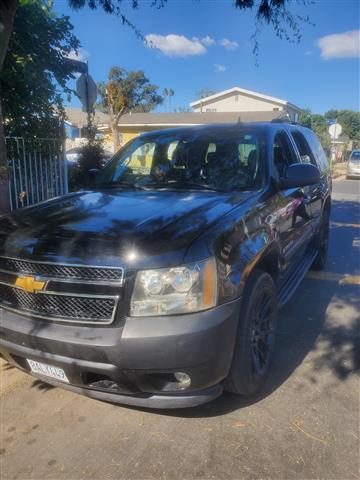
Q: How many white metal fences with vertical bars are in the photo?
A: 1